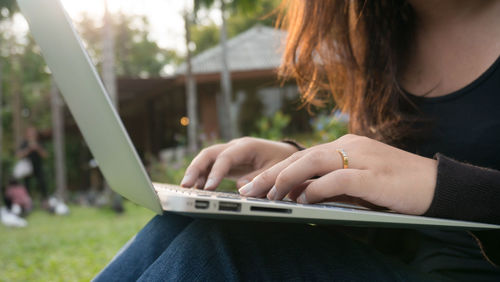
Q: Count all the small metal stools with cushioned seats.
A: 0